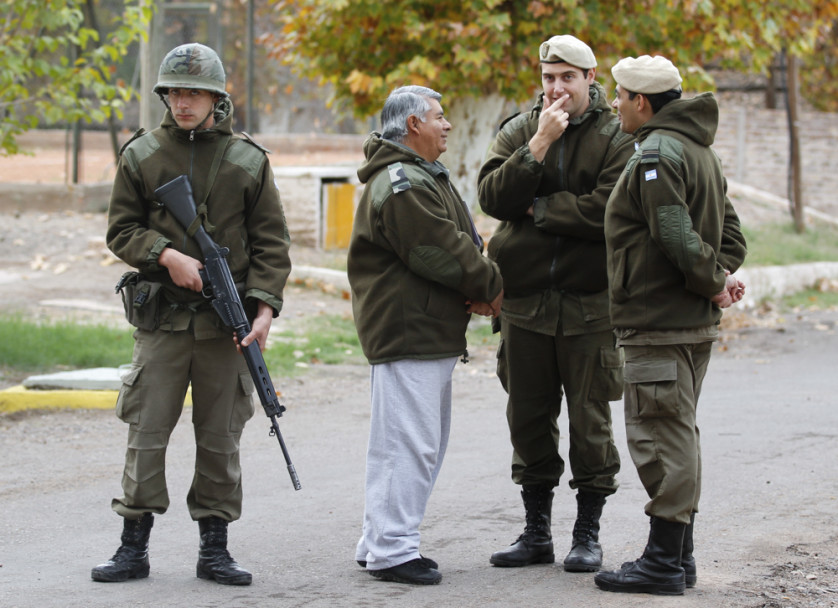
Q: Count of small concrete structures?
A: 1